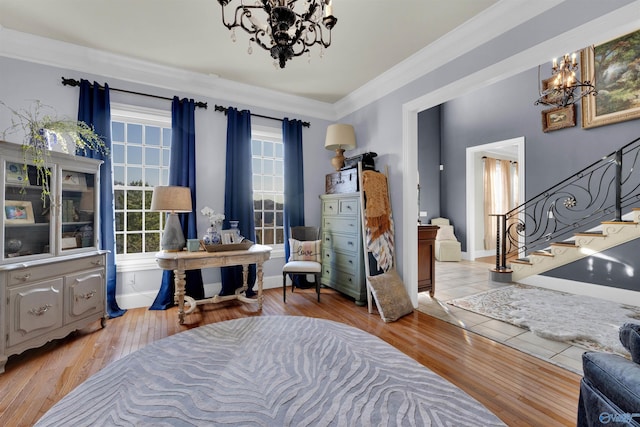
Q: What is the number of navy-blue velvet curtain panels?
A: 4